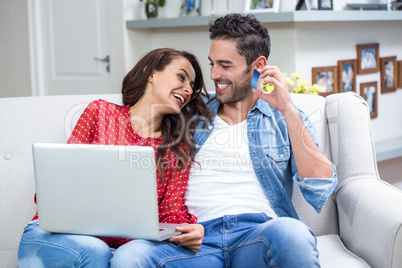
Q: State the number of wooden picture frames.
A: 6